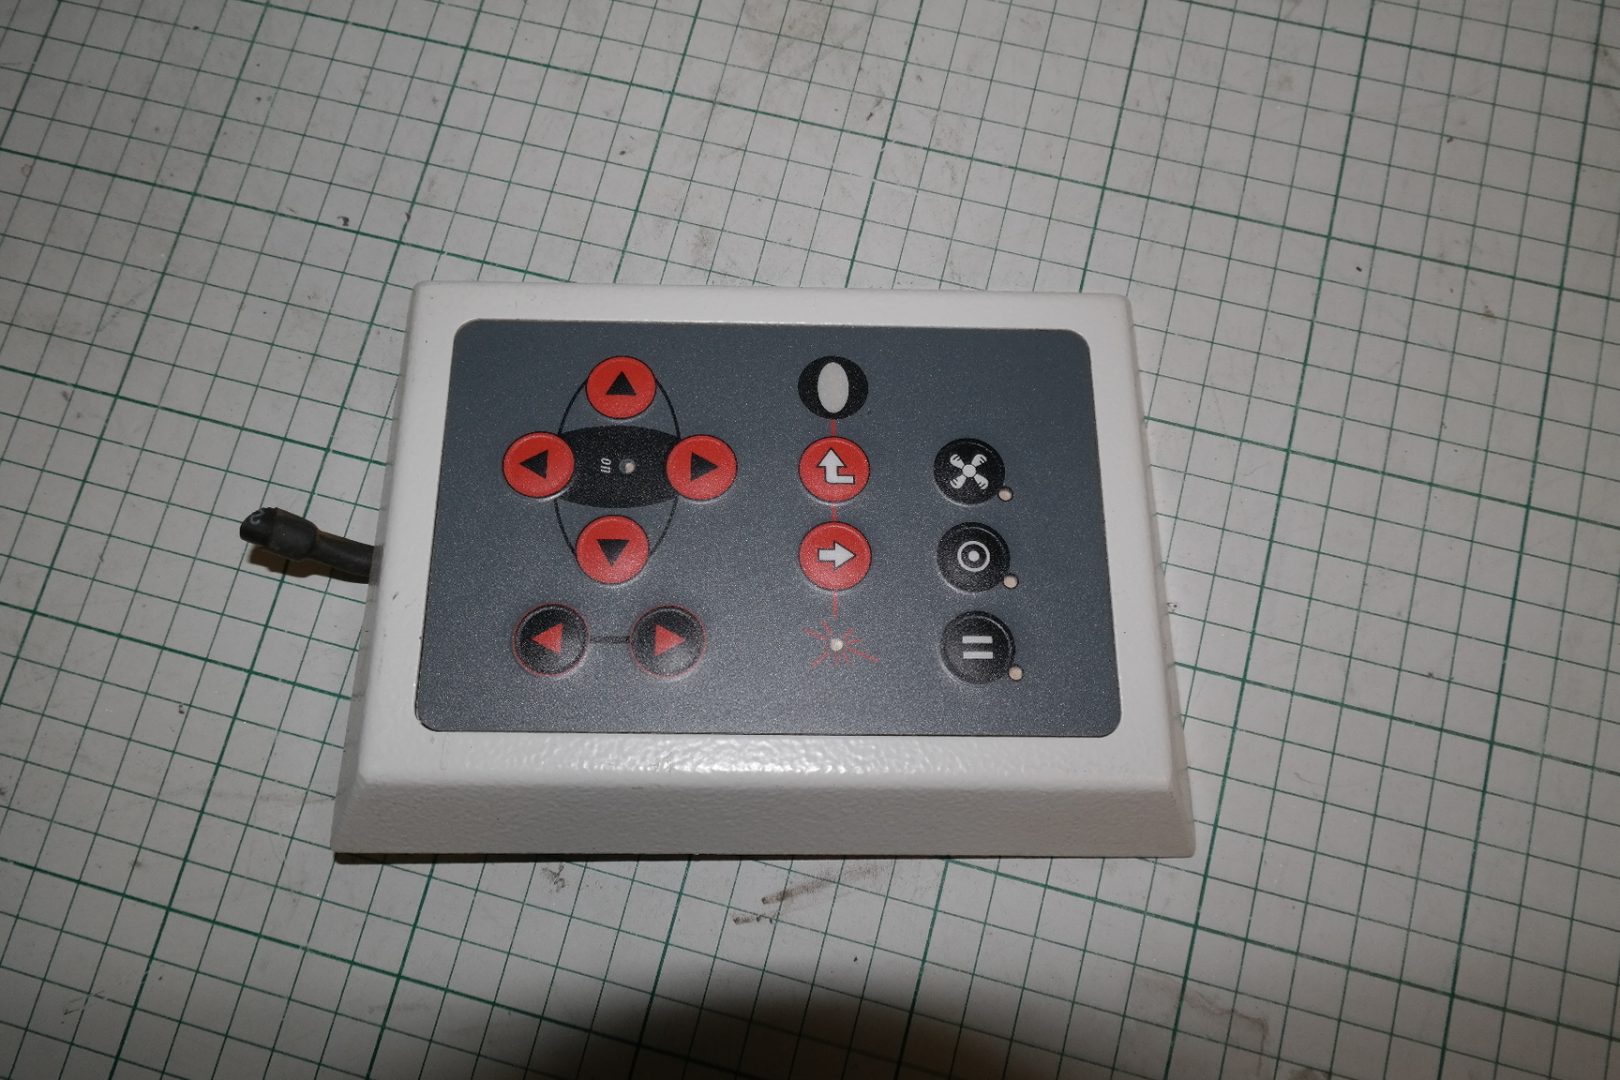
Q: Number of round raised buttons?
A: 11